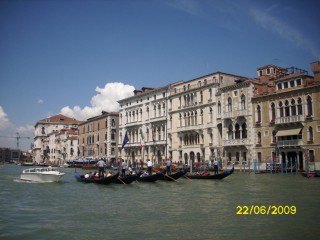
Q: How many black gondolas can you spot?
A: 5